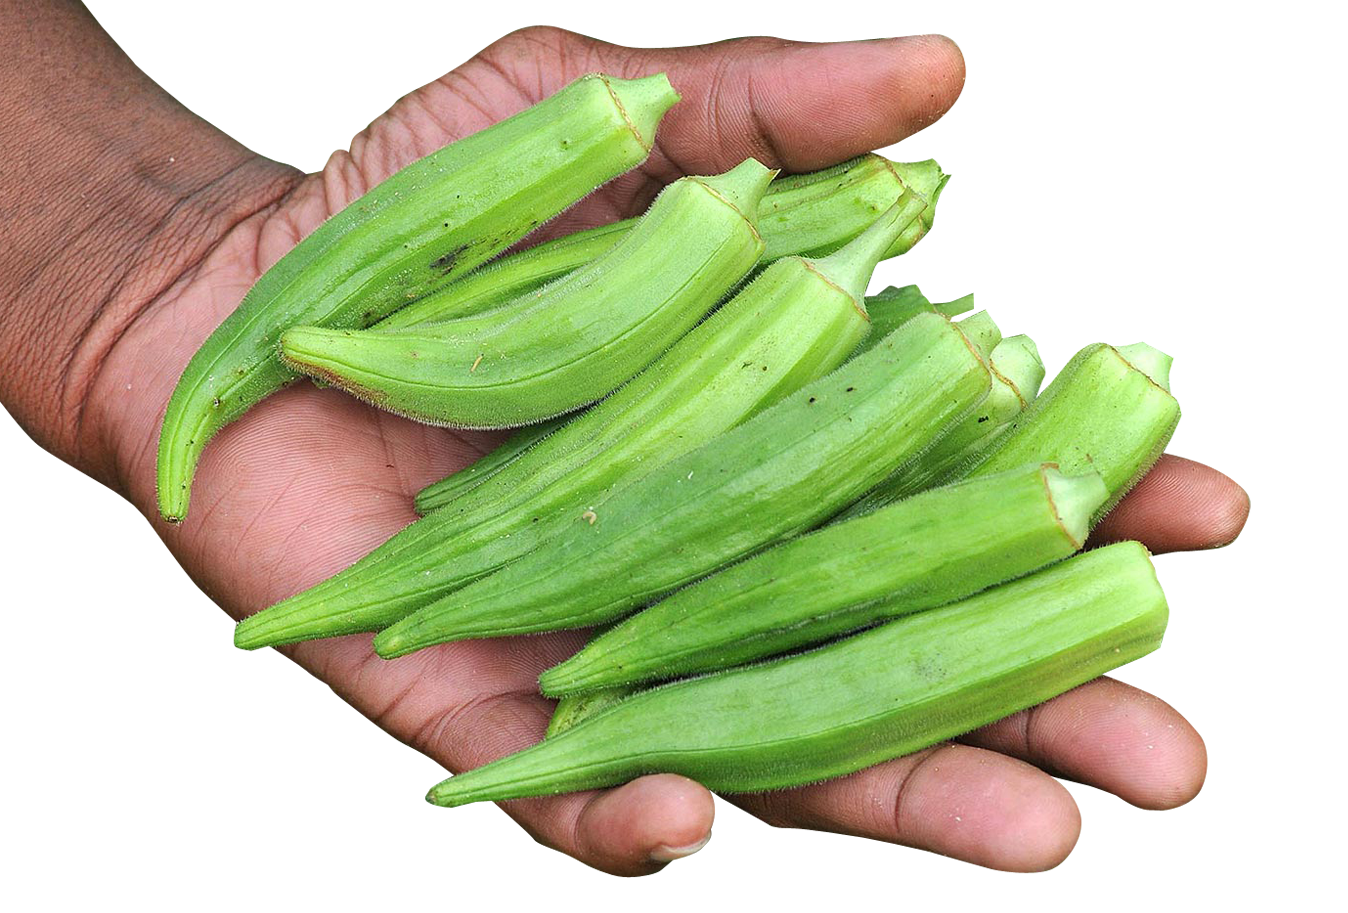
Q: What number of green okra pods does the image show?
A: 10